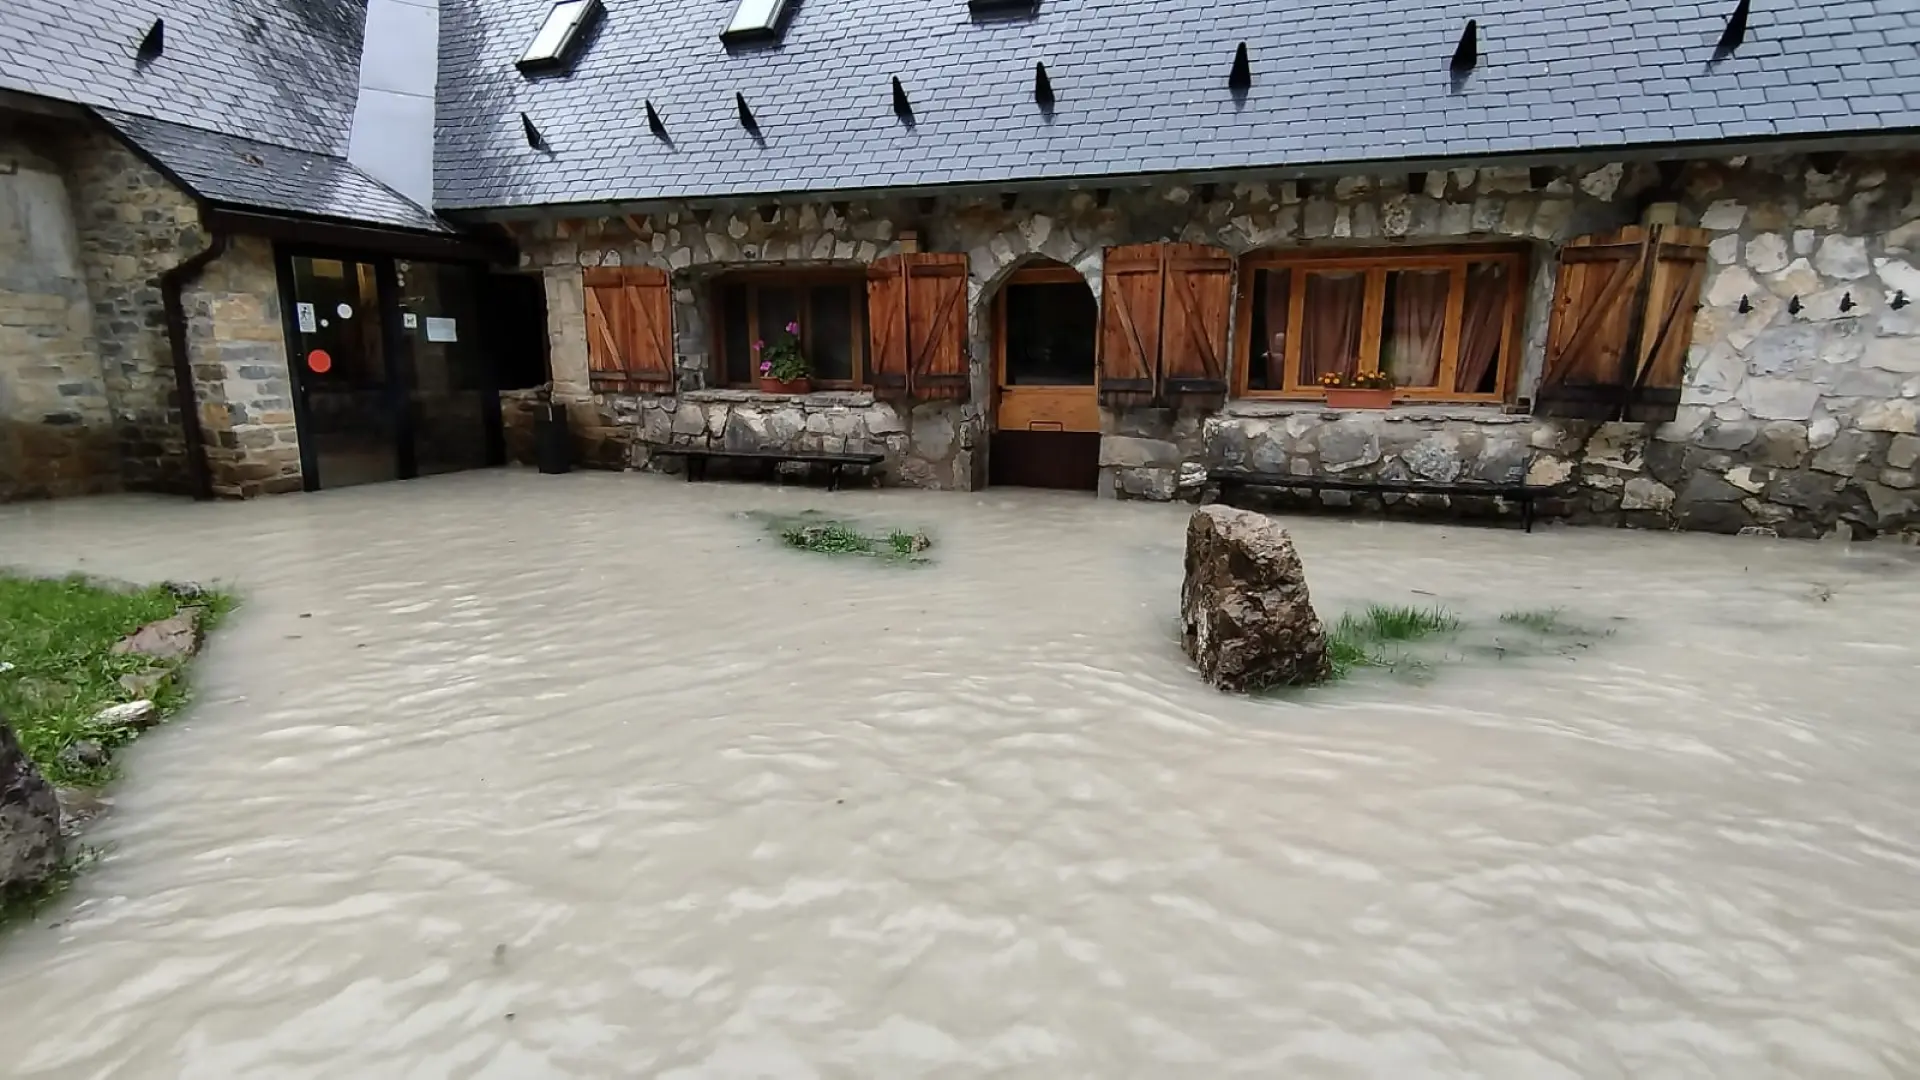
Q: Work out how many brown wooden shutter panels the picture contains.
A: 8